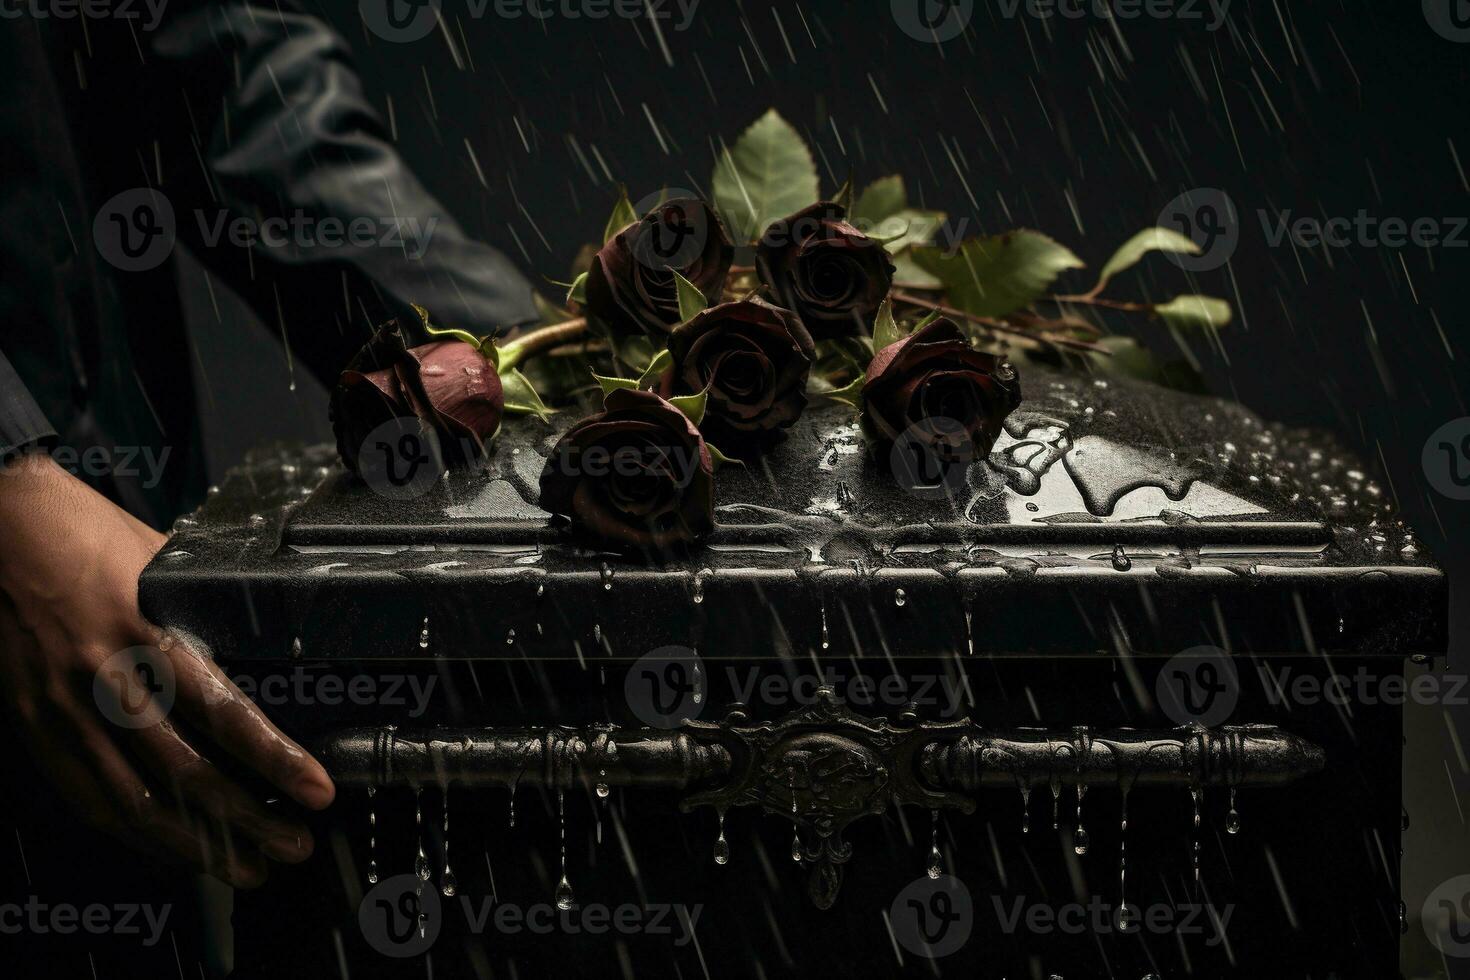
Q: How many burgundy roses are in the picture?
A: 6